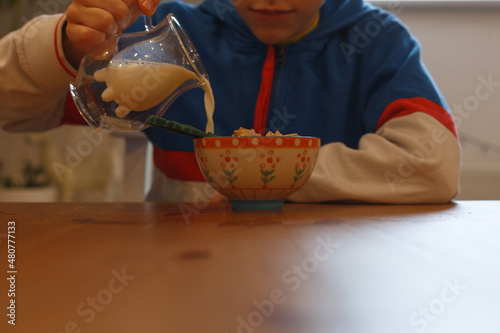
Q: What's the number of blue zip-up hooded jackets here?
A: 1